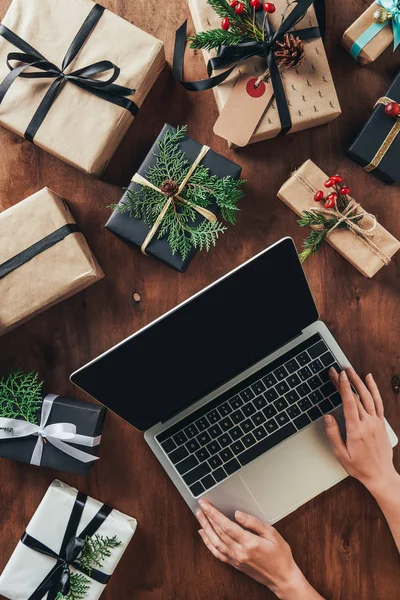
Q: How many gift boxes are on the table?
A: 9